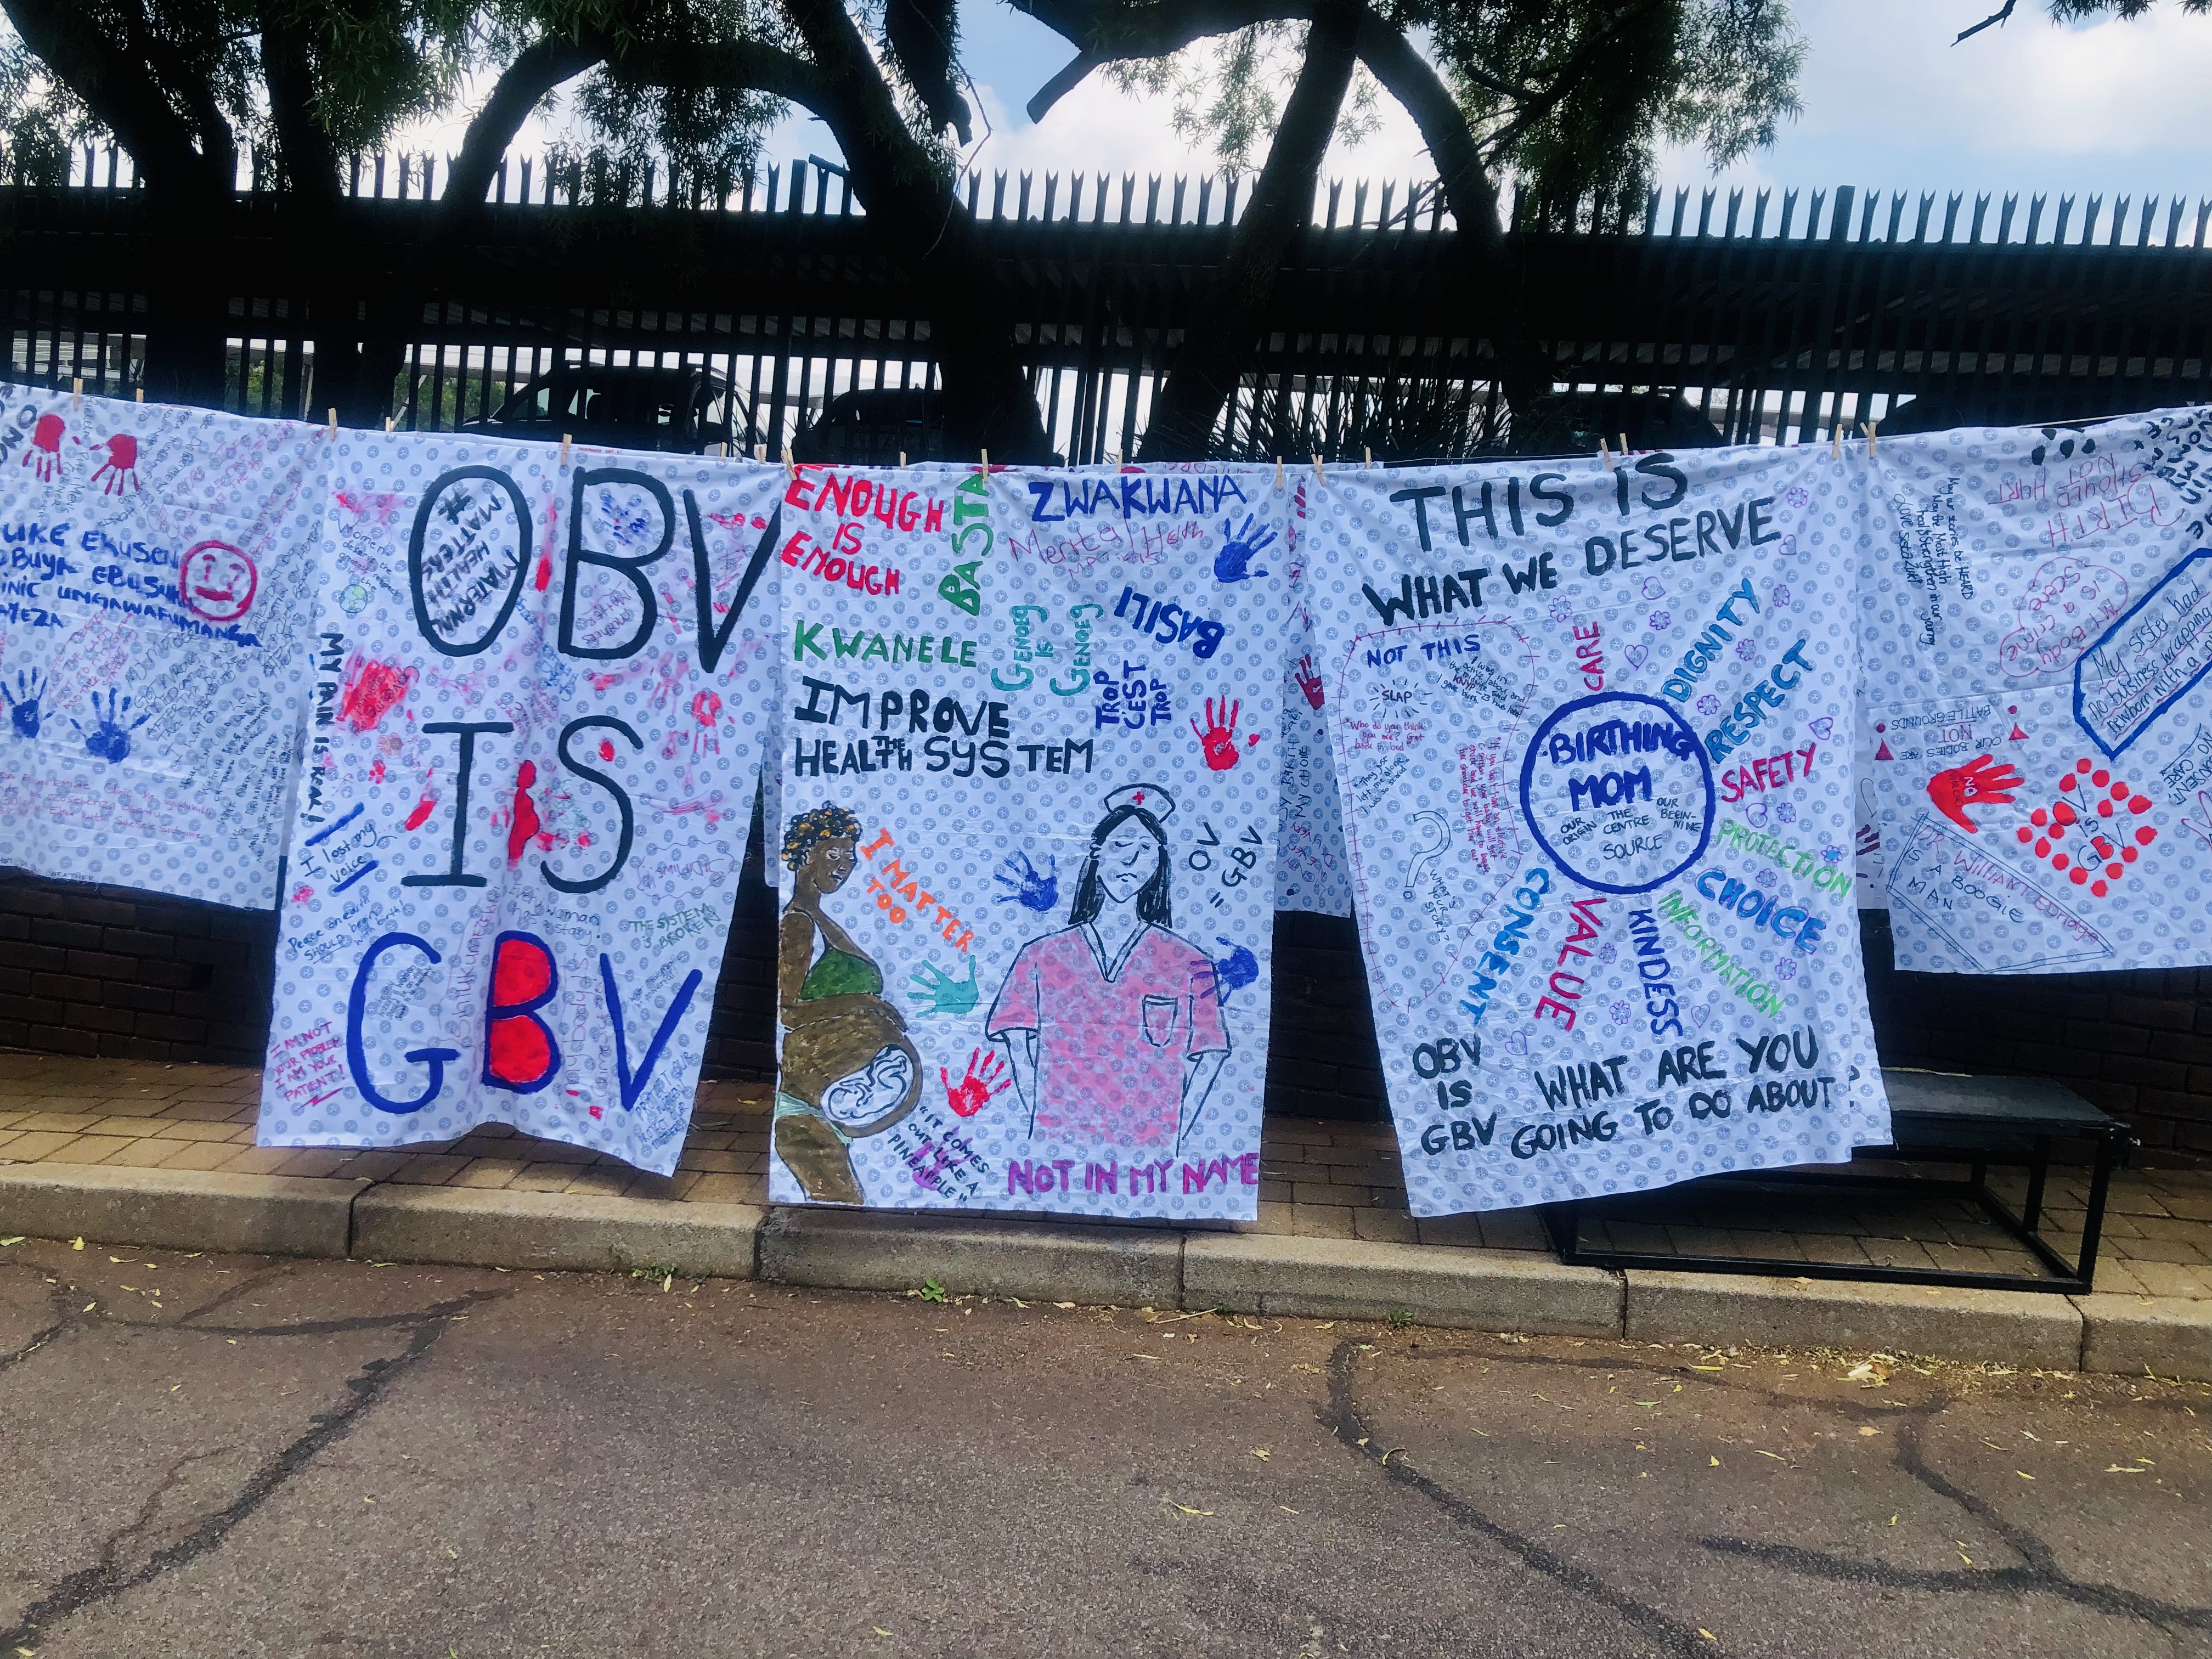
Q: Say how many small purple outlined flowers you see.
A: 12